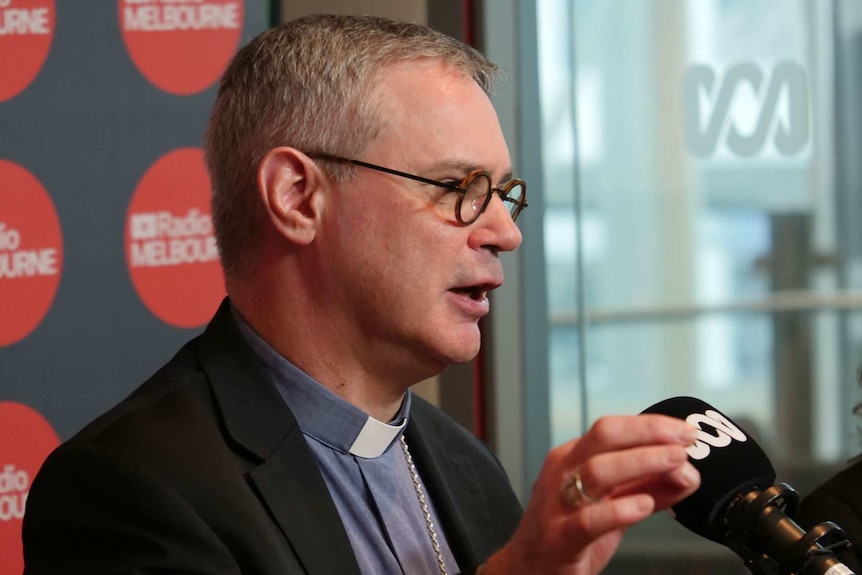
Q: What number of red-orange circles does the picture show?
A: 5